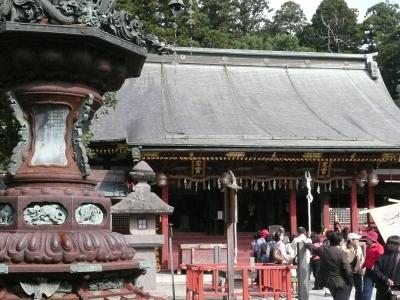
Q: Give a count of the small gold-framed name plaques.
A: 2